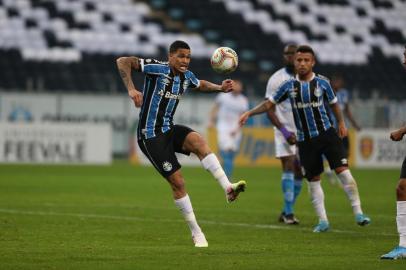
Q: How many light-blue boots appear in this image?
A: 3